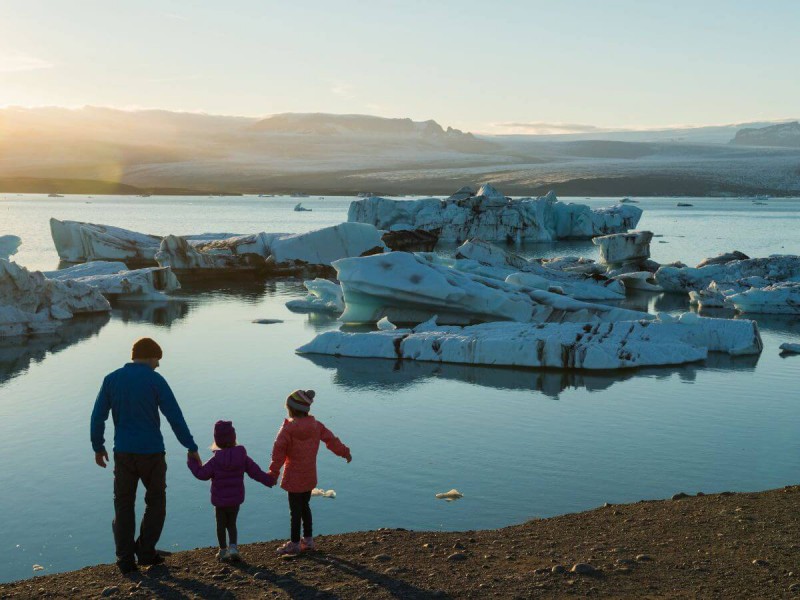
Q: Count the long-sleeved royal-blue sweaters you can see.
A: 1